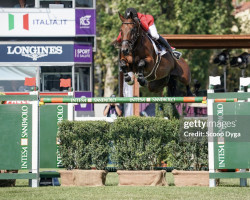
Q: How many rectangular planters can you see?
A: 3